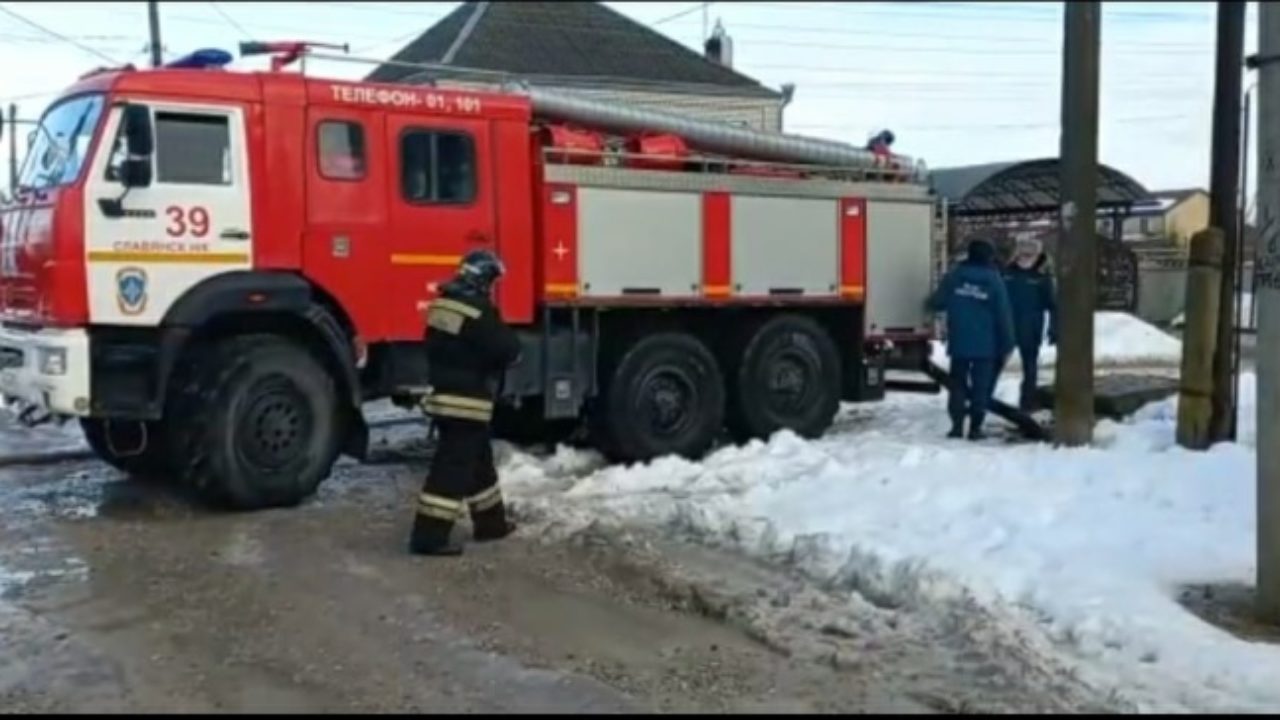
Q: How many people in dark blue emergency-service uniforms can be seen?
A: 2